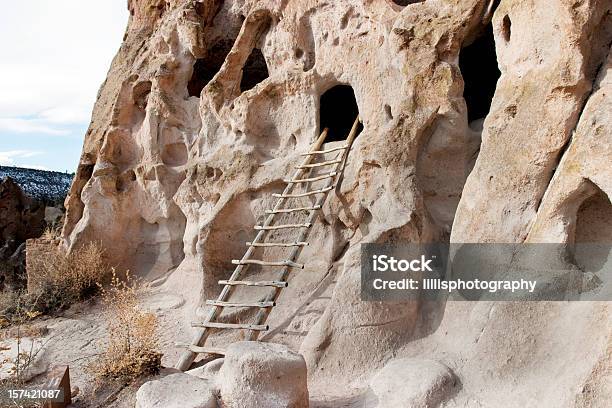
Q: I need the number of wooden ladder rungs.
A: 12